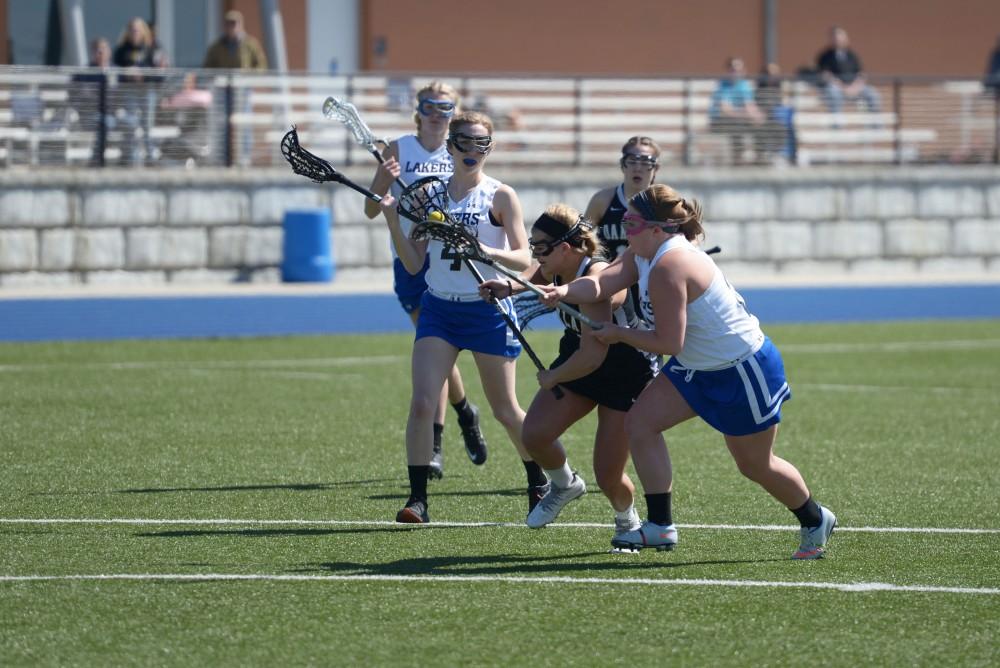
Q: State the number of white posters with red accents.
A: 0